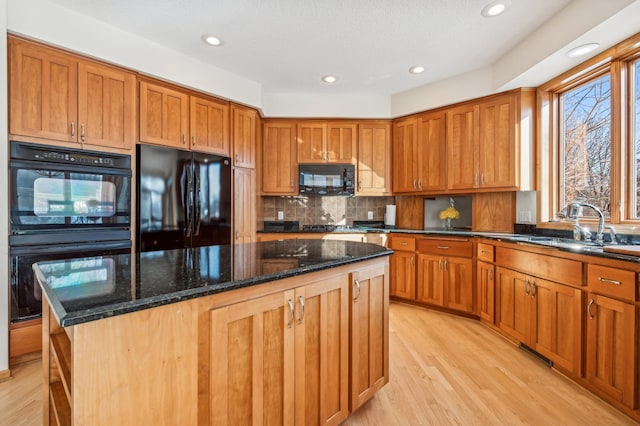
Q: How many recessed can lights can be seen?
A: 5